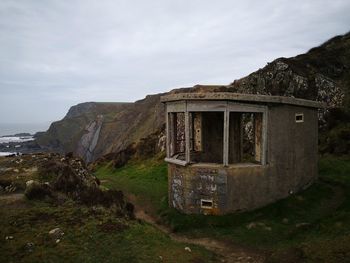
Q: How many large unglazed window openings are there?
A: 3